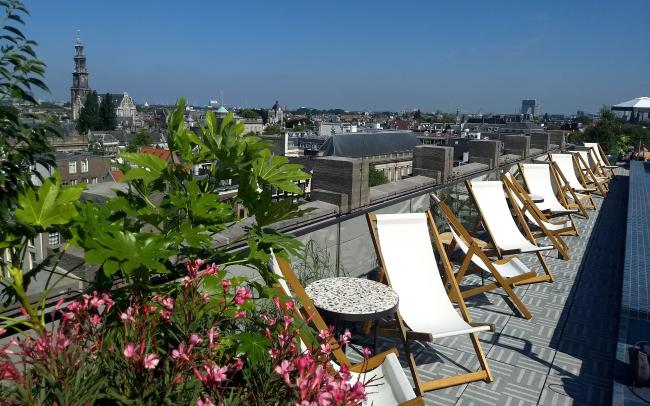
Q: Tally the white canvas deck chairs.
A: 12